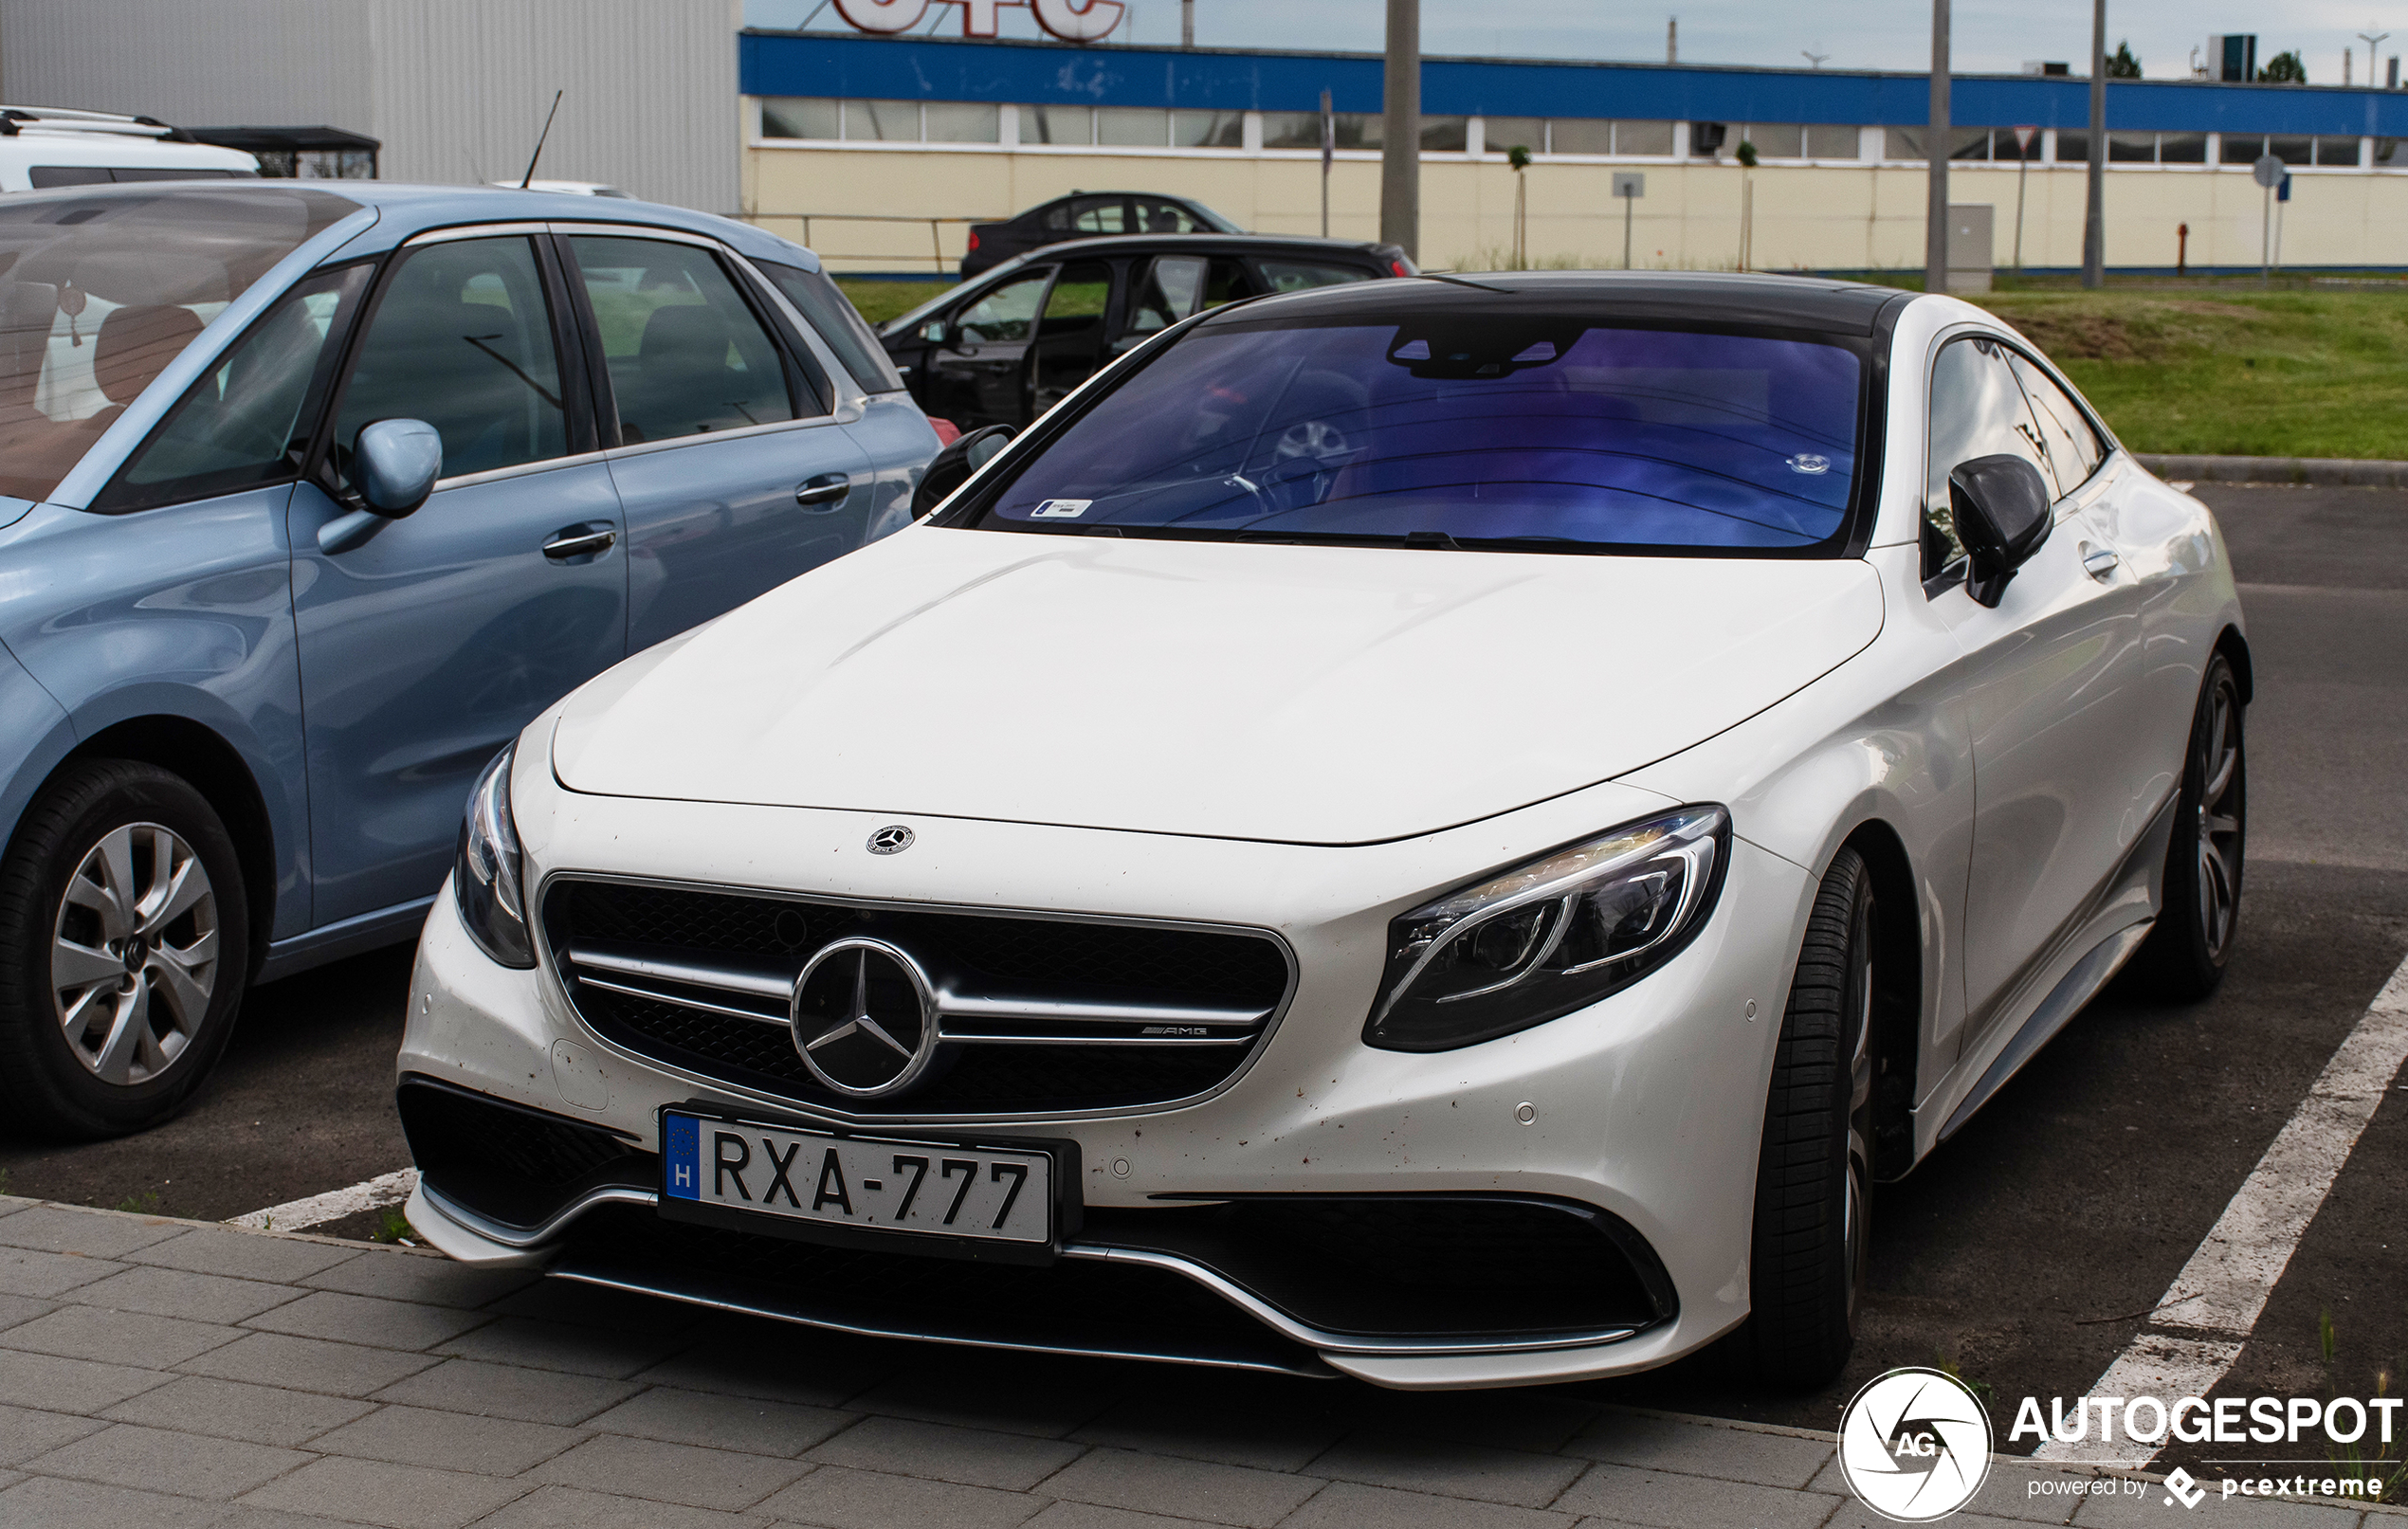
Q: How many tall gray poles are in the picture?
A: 3